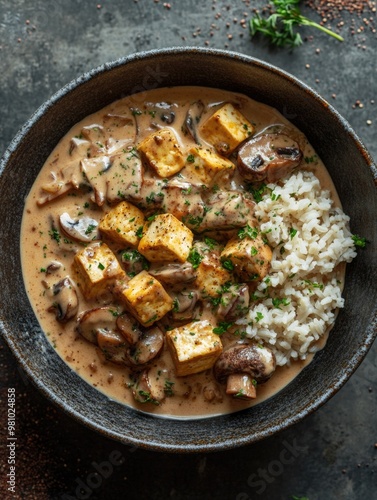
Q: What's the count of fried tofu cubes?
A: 10